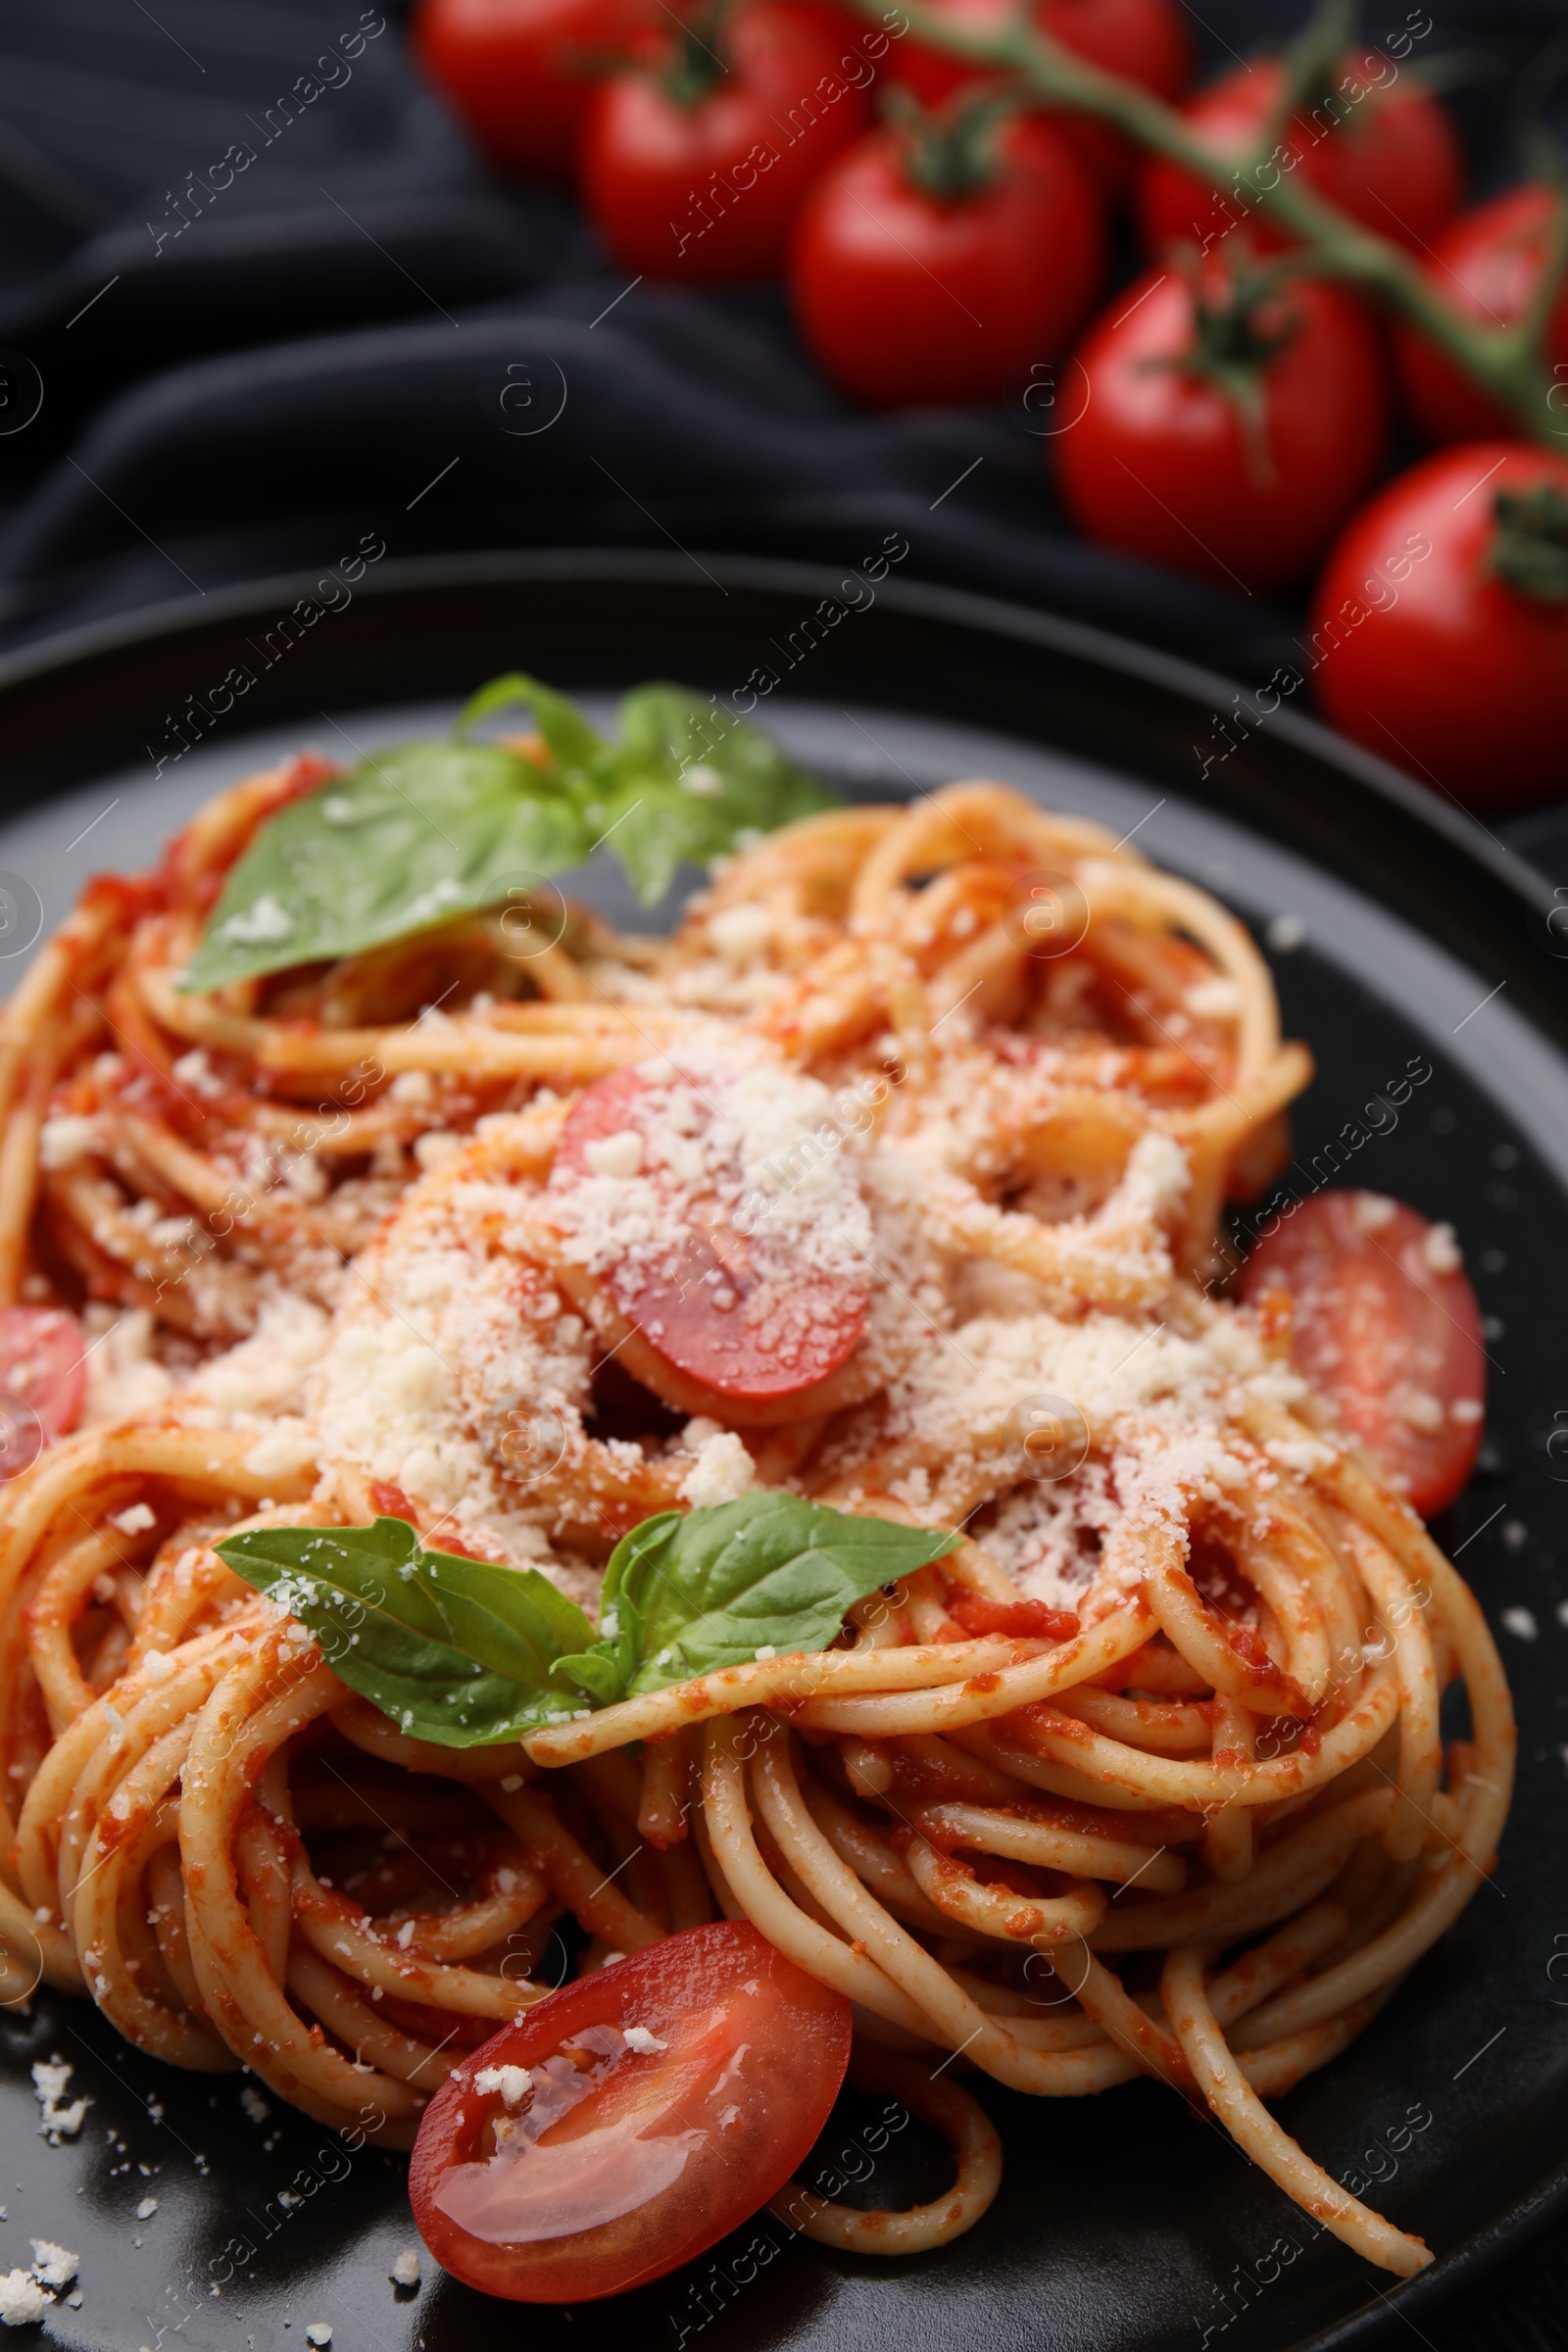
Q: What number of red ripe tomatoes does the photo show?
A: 8